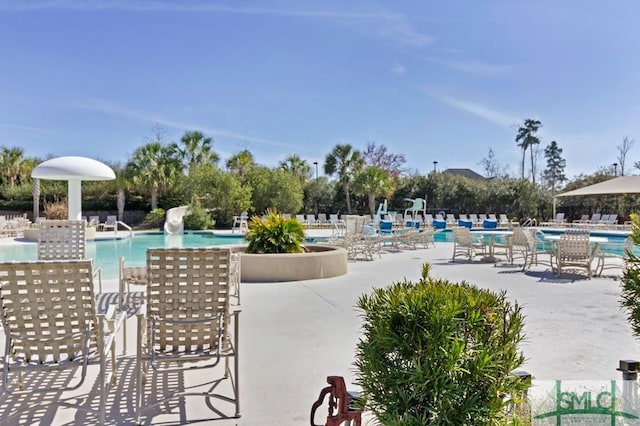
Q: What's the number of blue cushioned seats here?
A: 5